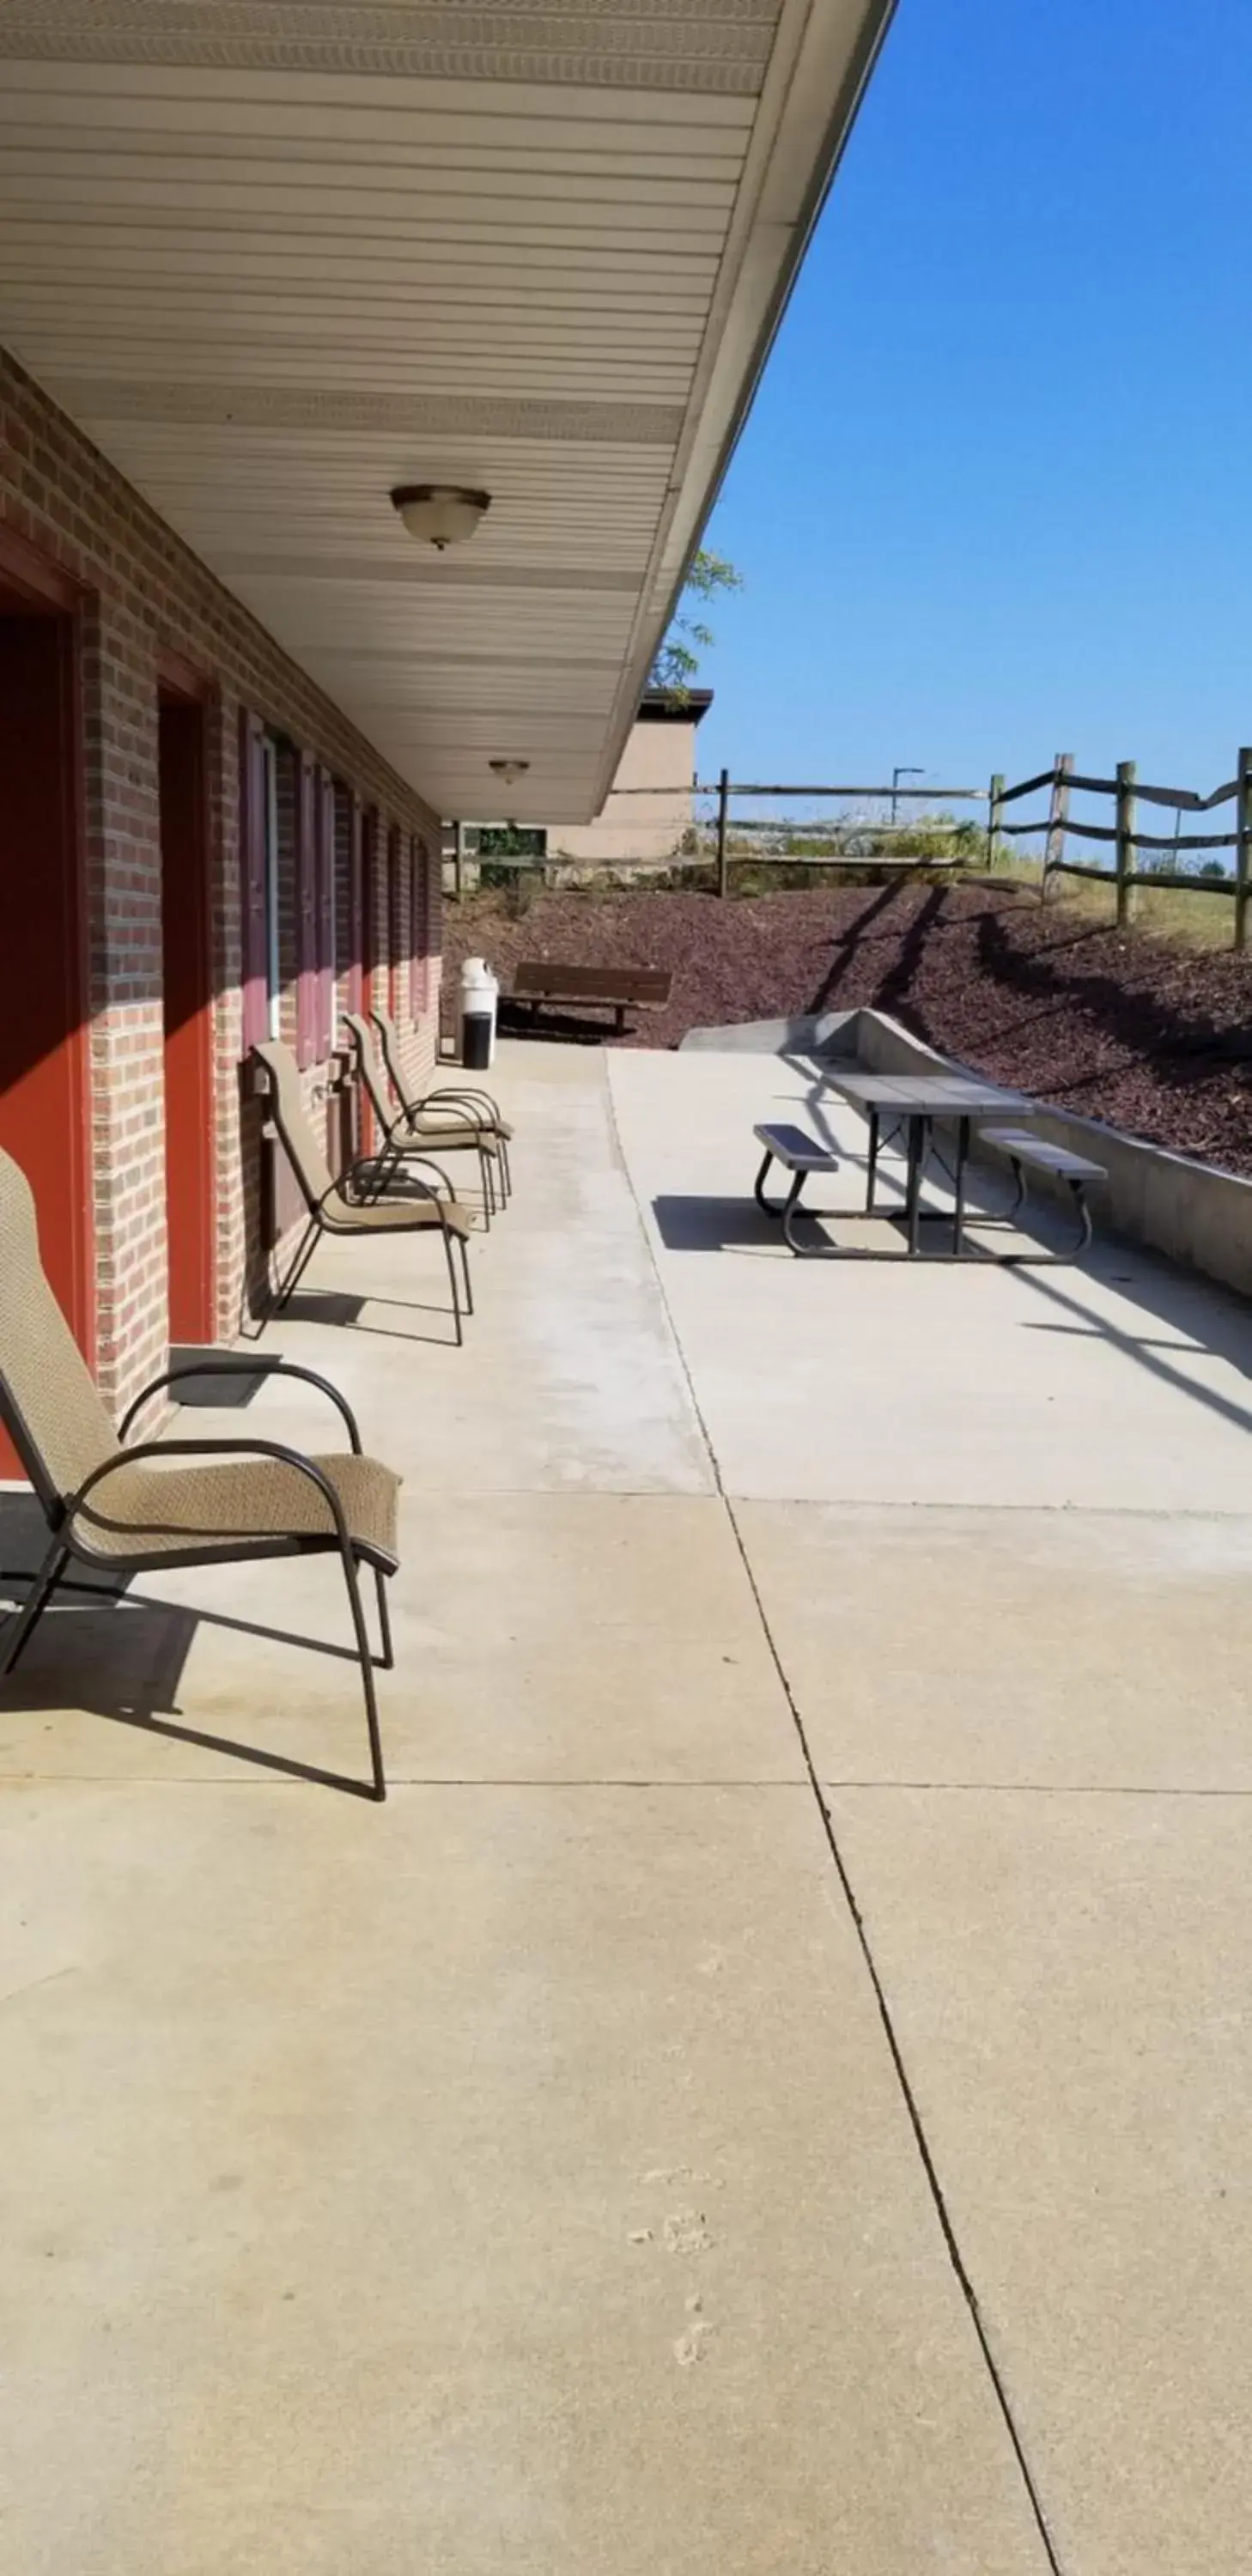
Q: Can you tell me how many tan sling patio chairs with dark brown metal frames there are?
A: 4